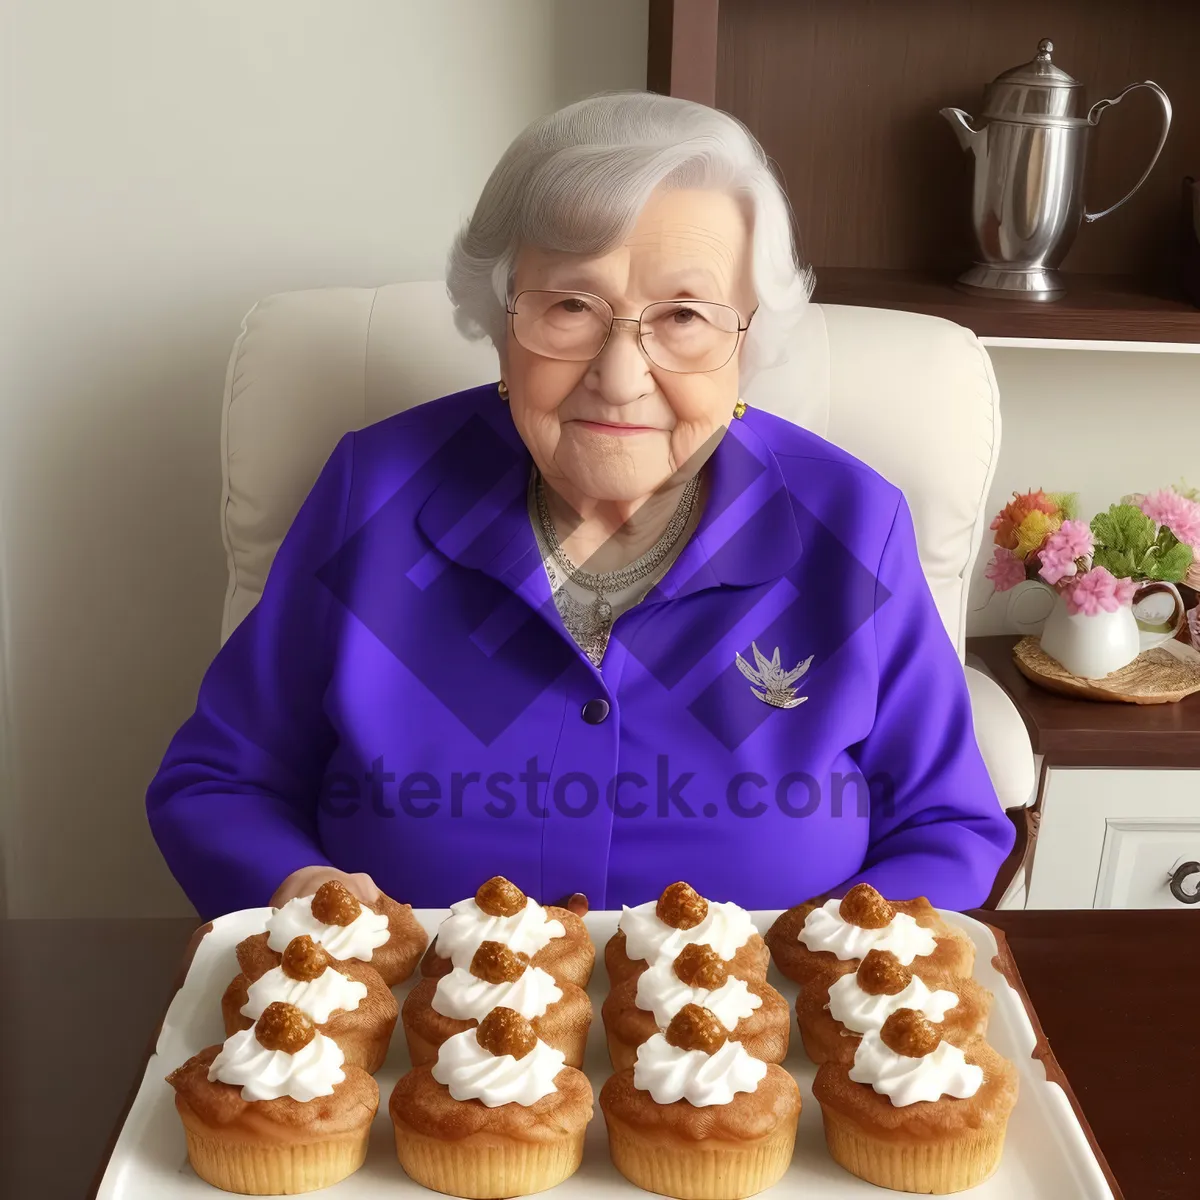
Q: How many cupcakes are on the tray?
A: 12